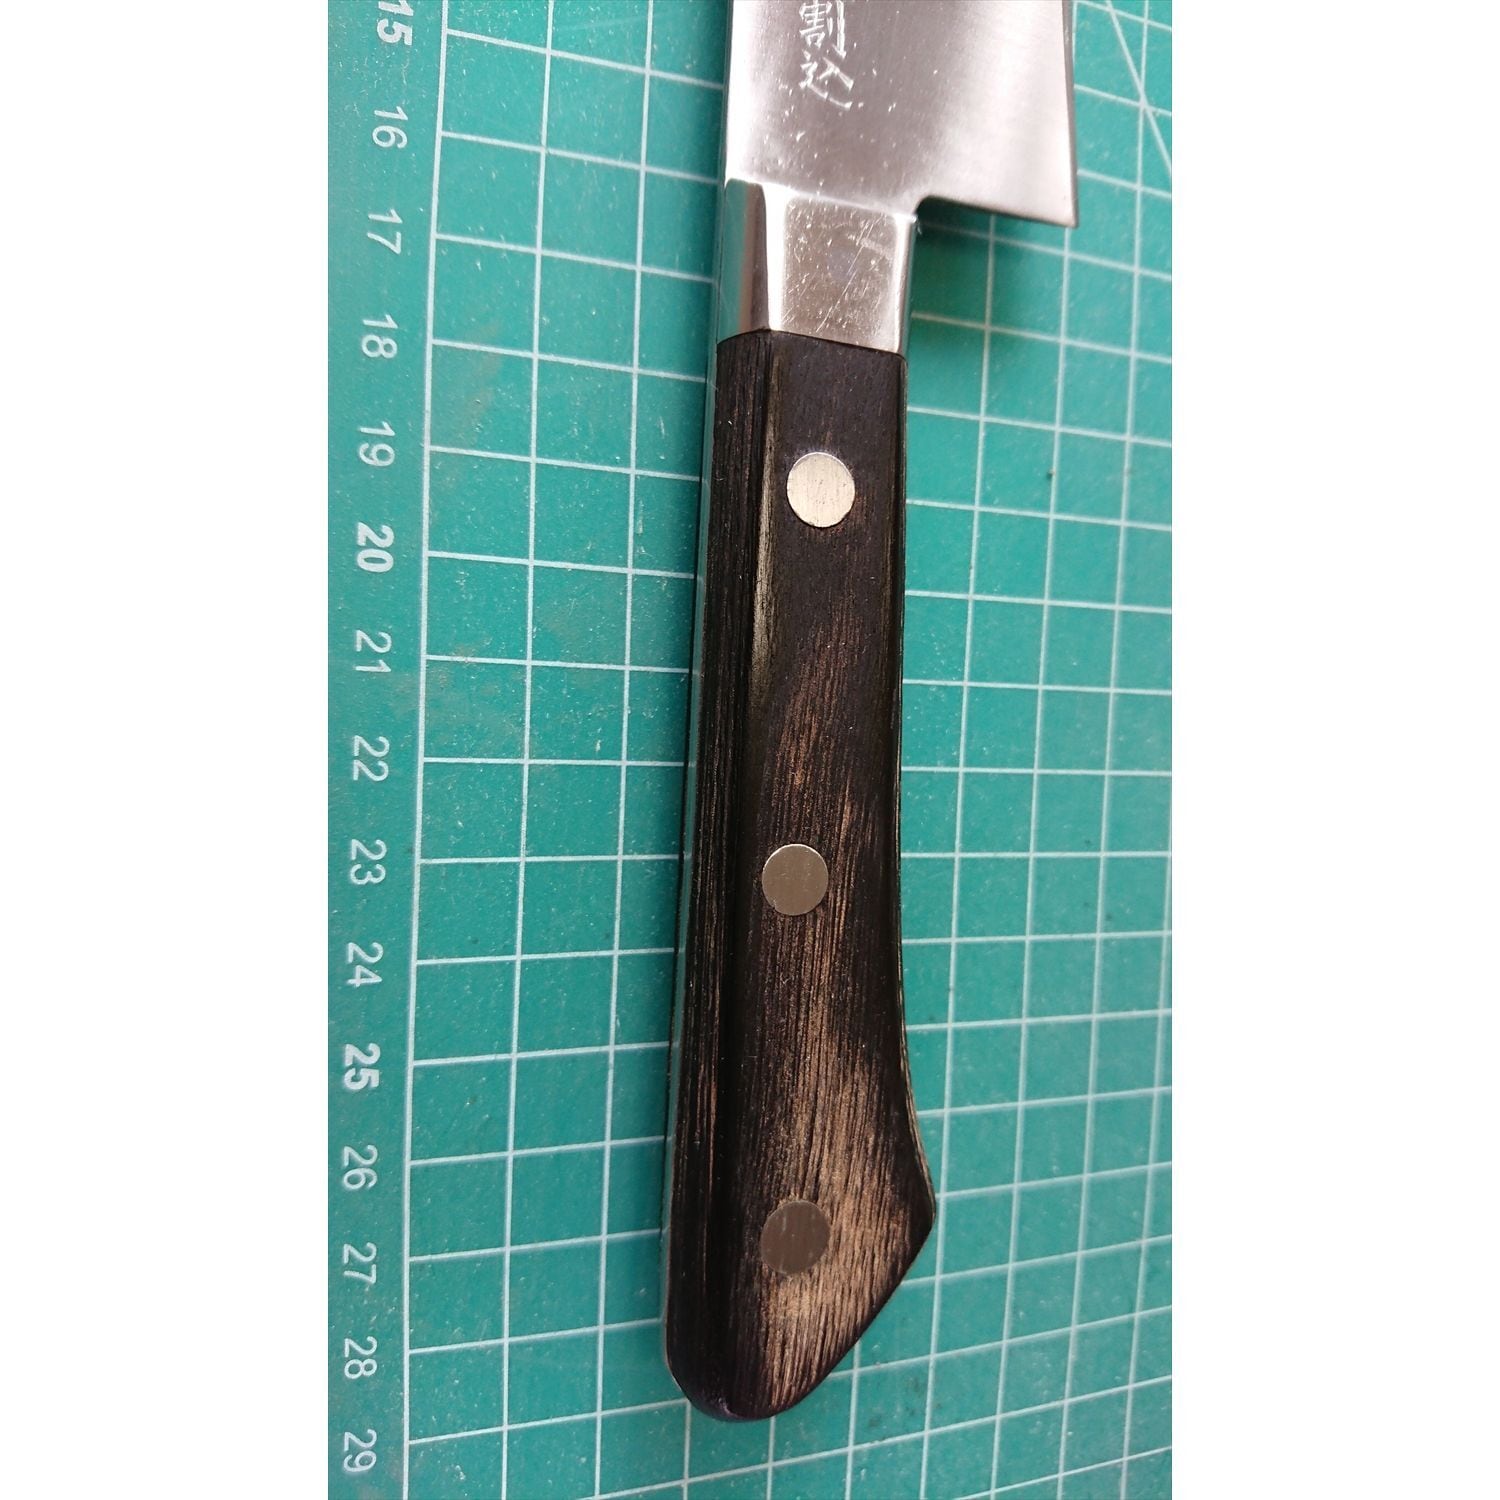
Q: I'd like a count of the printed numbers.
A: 15